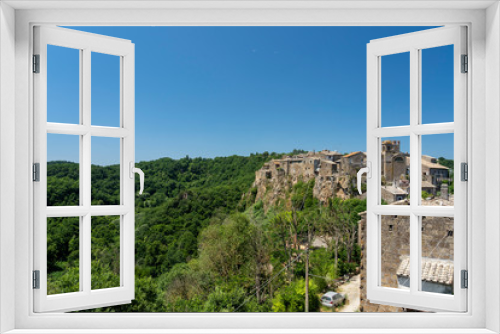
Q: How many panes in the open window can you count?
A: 12